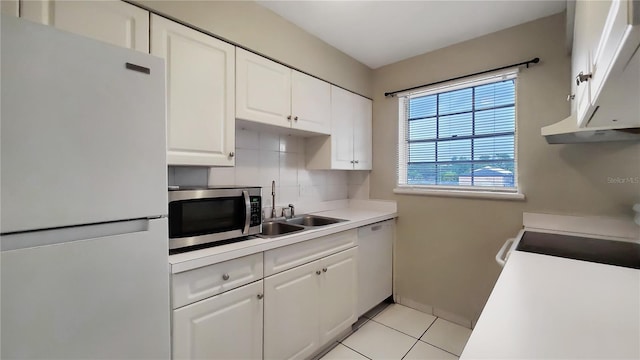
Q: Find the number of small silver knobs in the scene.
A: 12